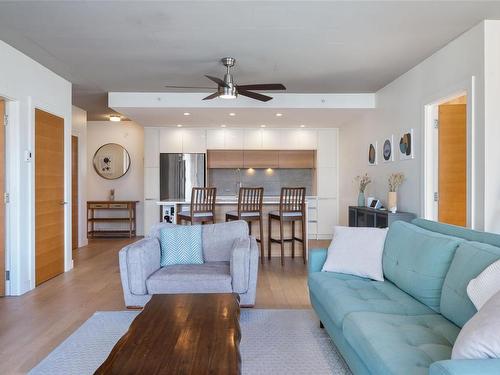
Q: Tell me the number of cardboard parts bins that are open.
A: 0